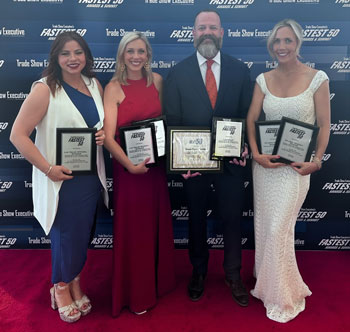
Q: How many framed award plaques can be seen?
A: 7